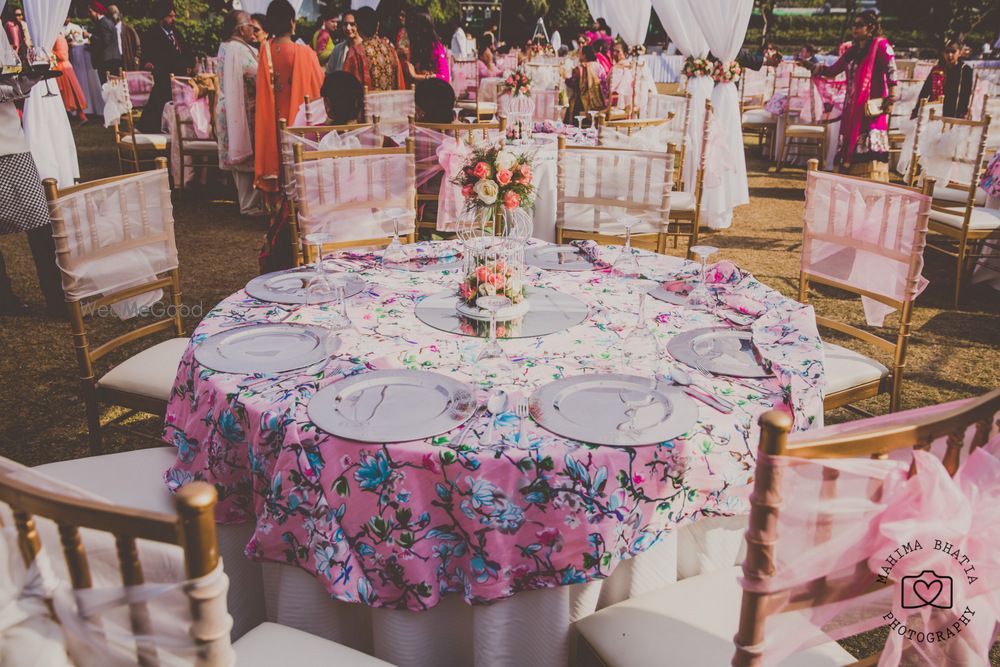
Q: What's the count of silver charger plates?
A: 8